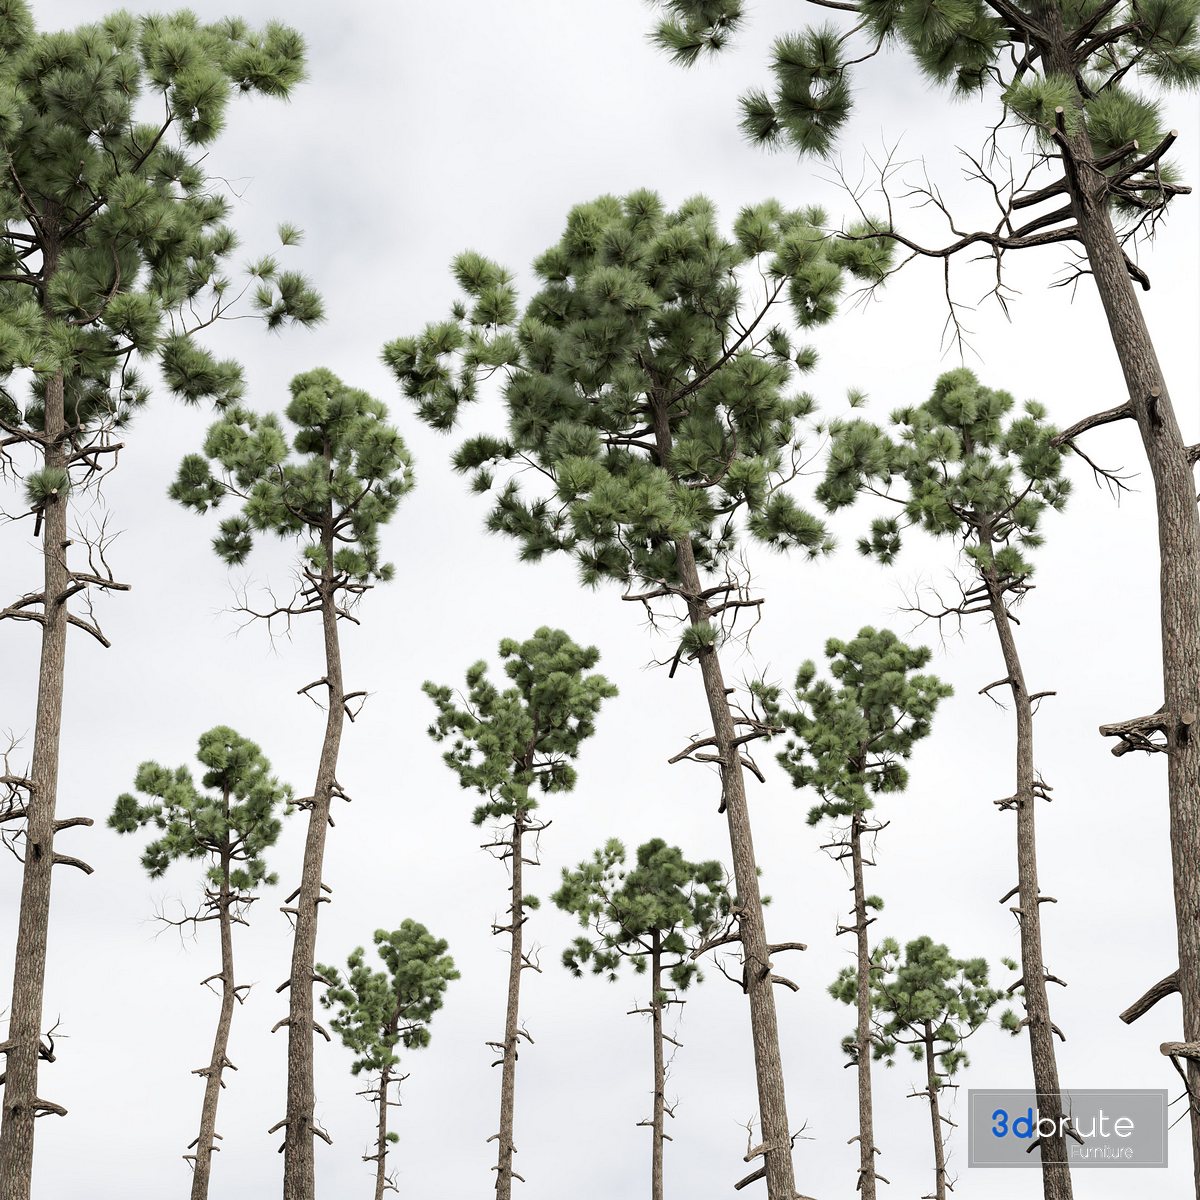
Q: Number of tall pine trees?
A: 11